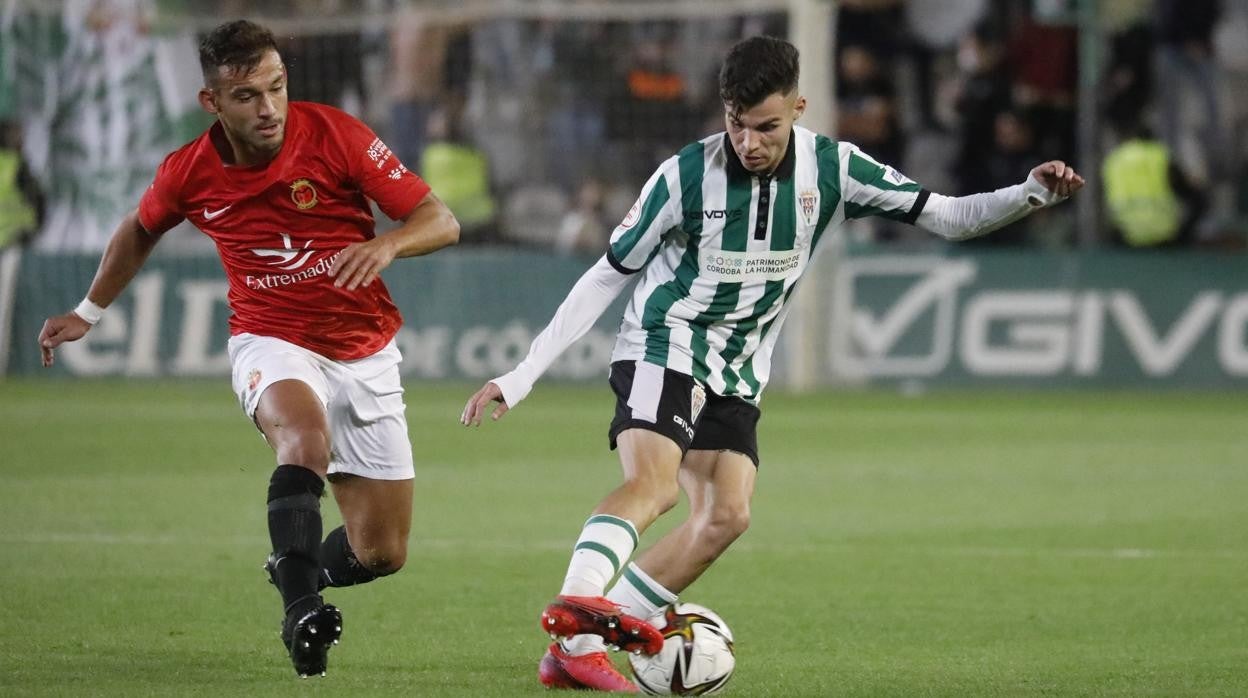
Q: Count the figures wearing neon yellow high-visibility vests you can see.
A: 3